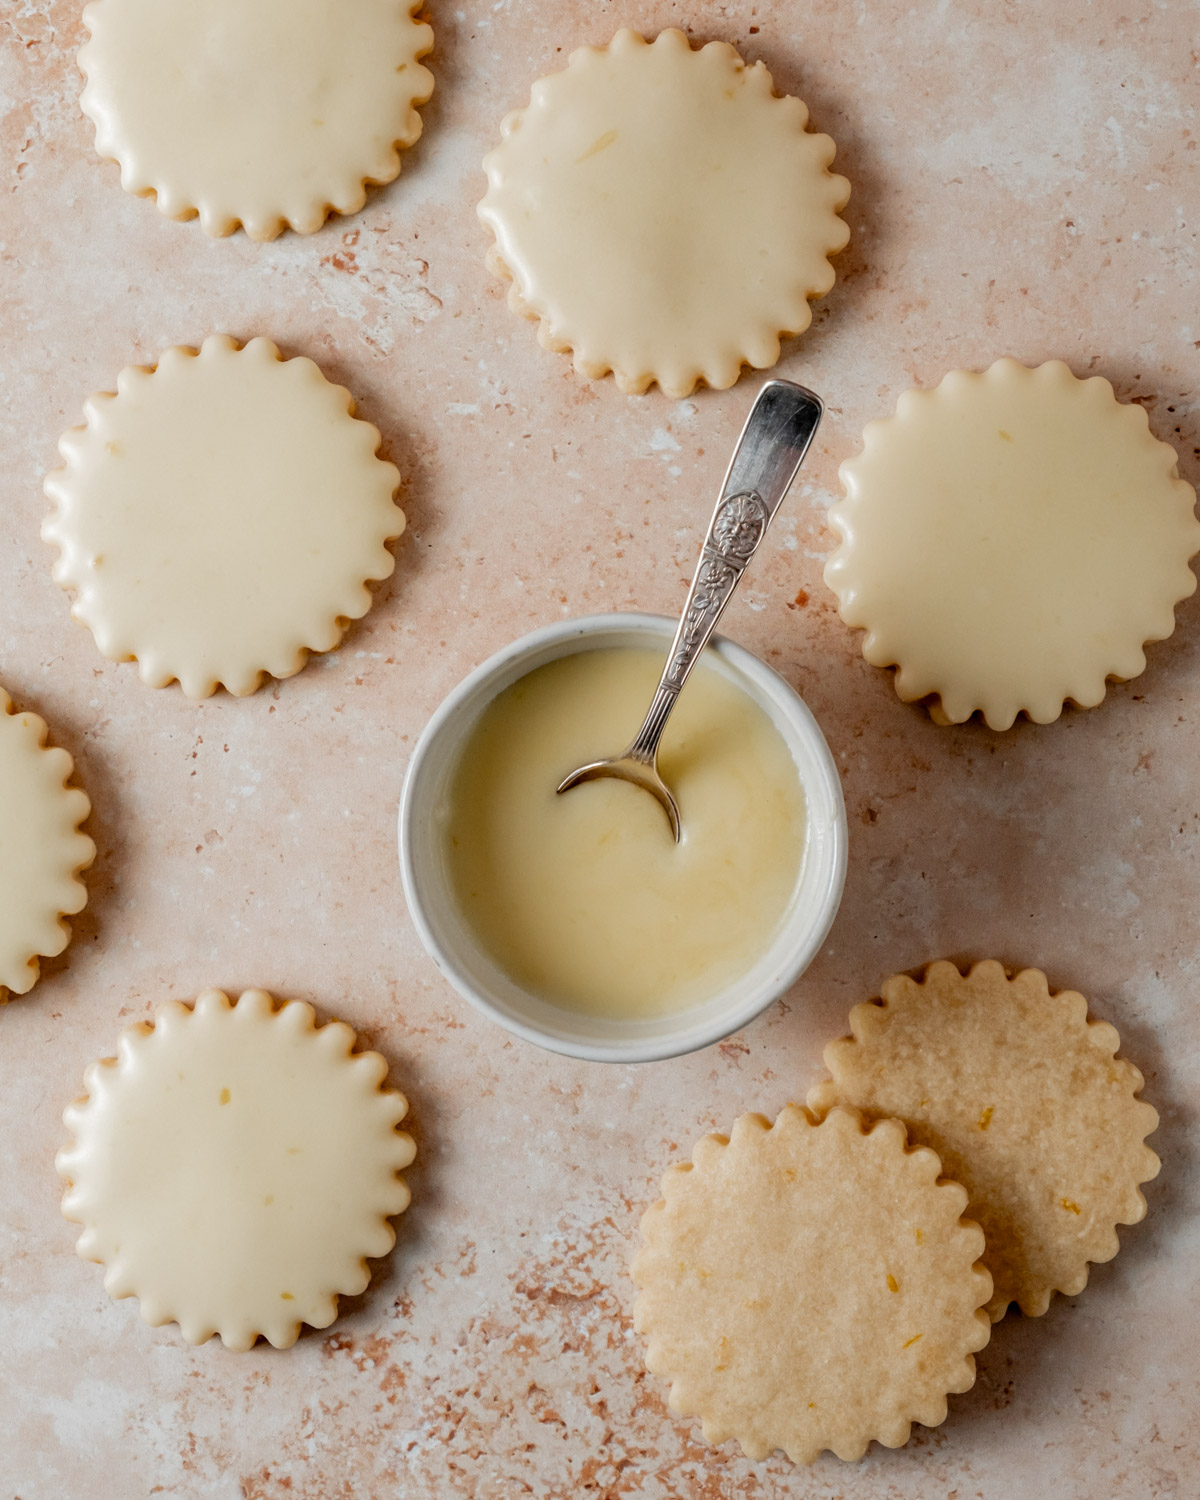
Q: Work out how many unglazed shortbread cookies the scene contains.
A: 2